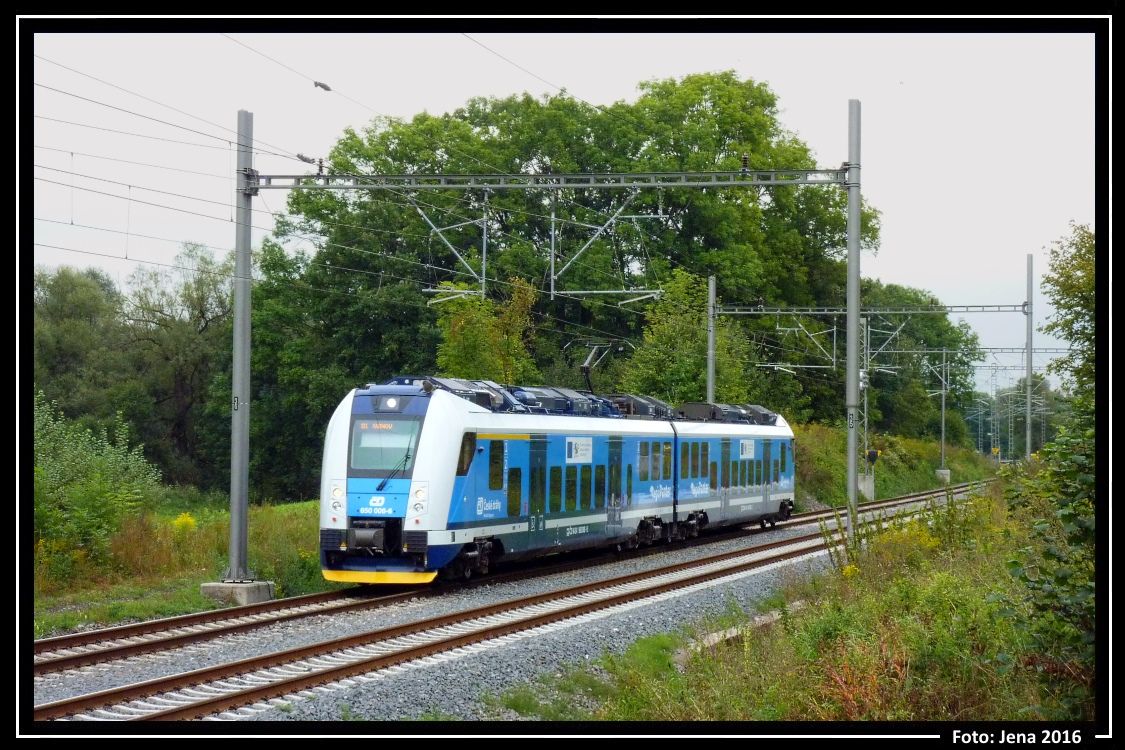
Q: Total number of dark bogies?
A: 4